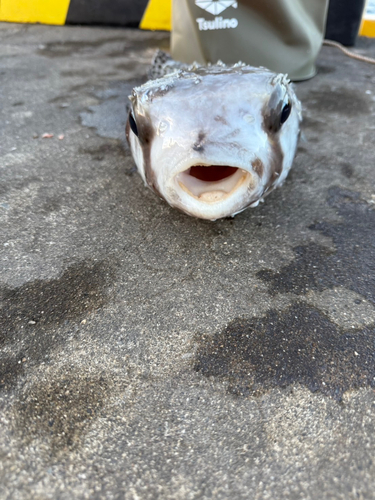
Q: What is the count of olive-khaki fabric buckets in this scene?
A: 1